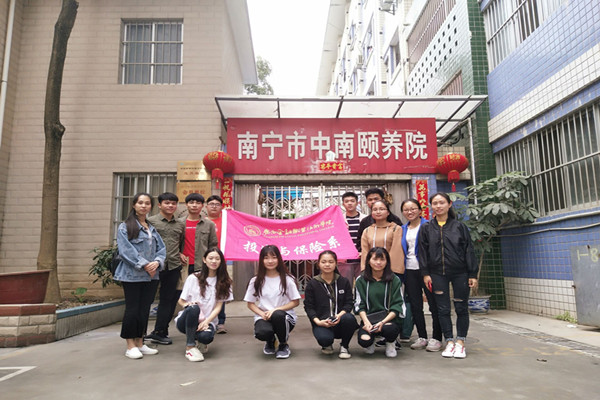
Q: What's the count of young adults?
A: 13